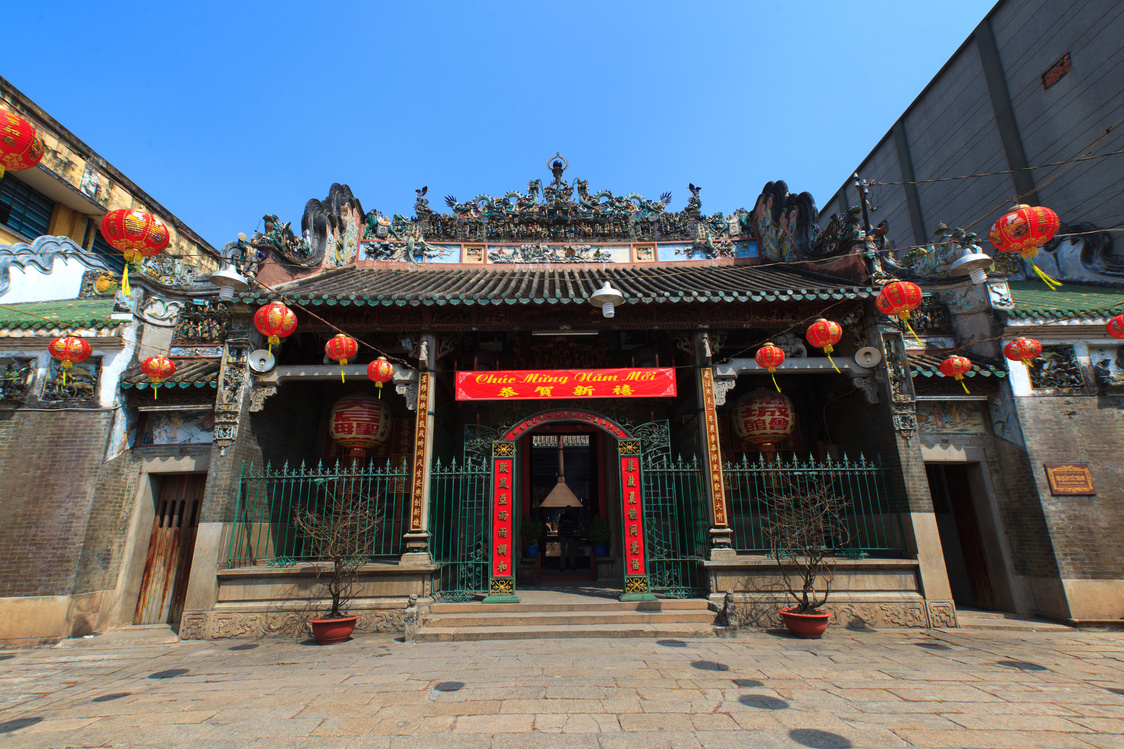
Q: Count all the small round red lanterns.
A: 14